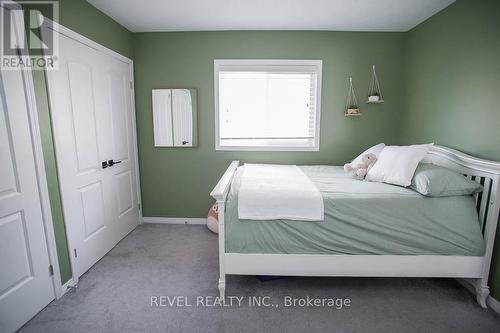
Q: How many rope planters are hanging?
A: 2